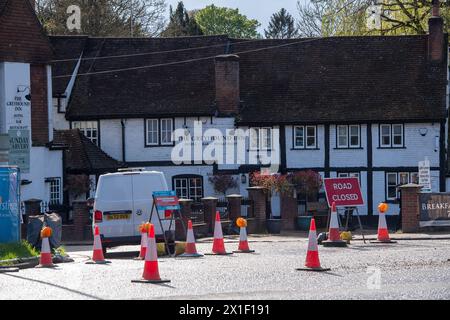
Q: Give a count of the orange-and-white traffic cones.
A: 10